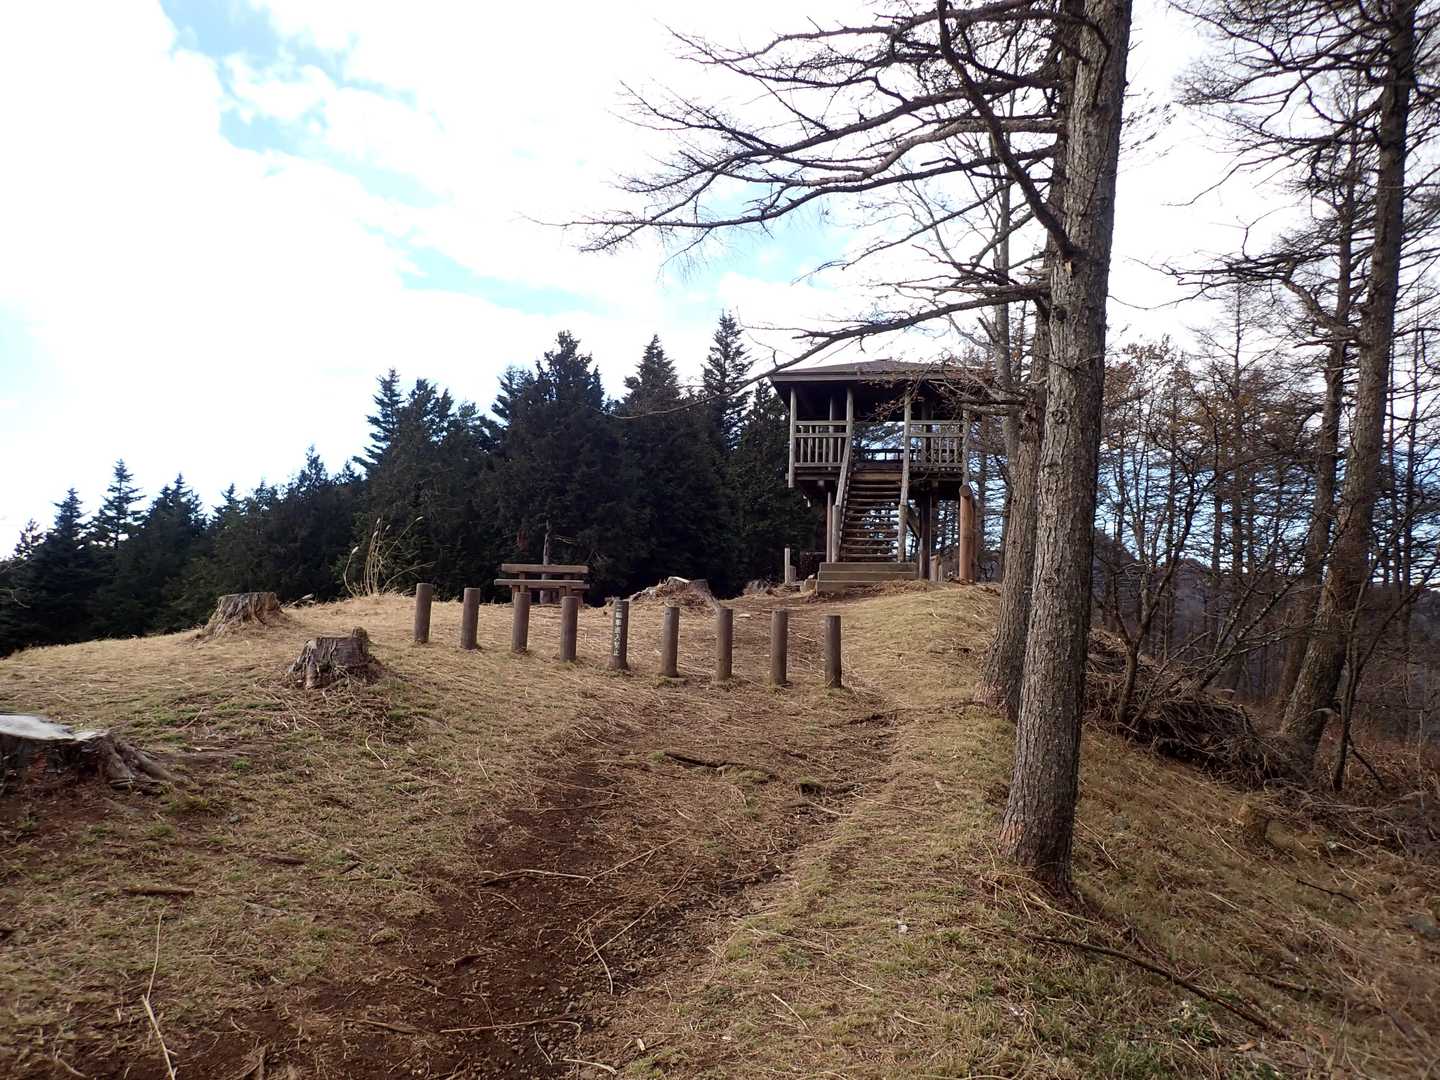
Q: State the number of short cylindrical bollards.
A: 9